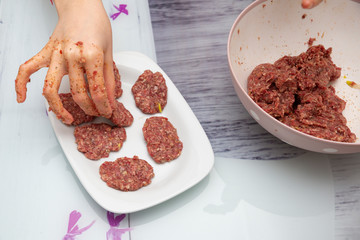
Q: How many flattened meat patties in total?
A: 7